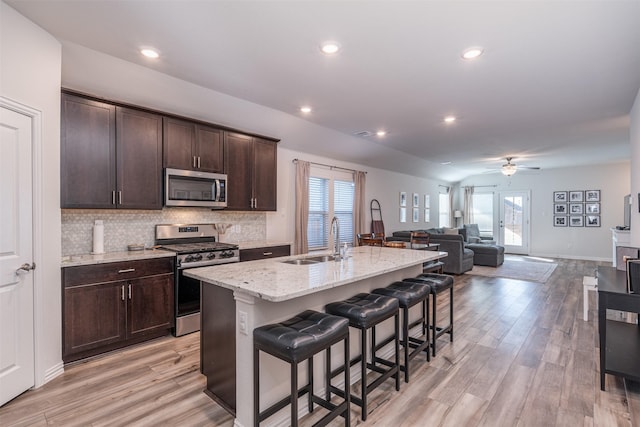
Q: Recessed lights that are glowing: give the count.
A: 6